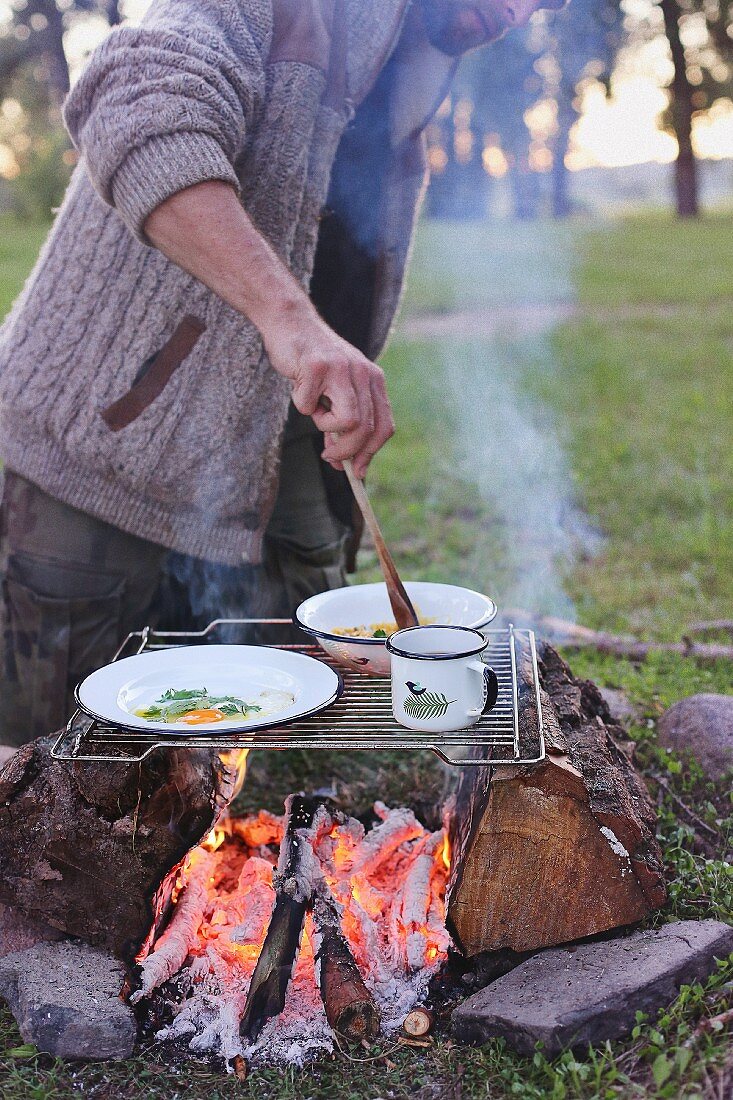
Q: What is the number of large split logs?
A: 2